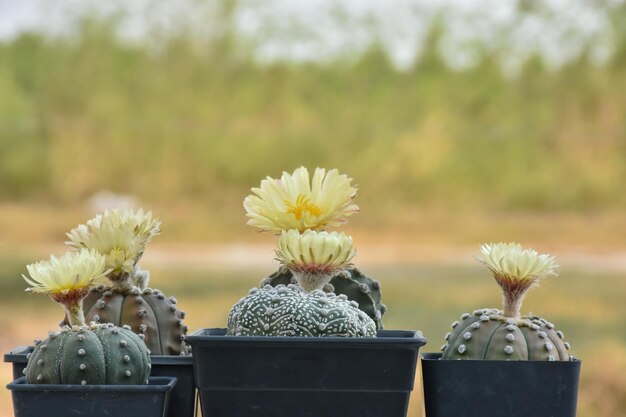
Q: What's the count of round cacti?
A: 5